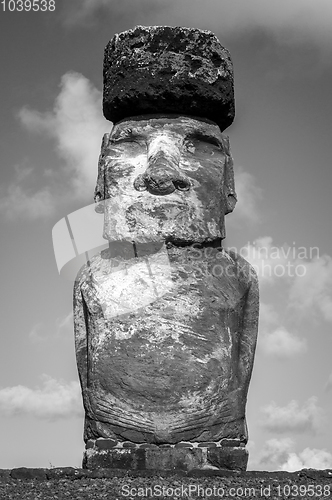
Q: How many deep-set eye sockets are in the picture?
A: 2